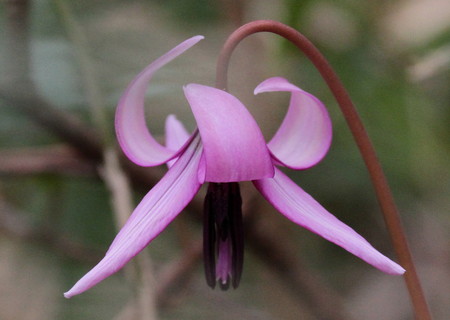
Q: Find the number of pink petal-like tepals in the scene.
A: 6